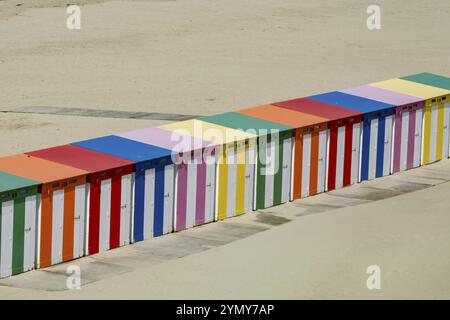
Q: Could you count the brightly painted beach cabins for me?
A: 13